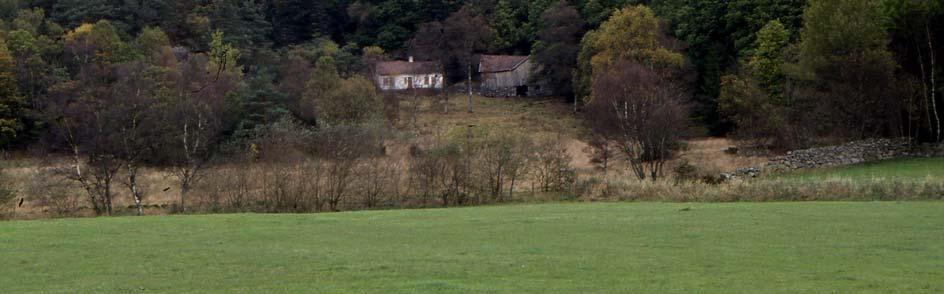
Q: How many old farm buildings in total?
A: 2